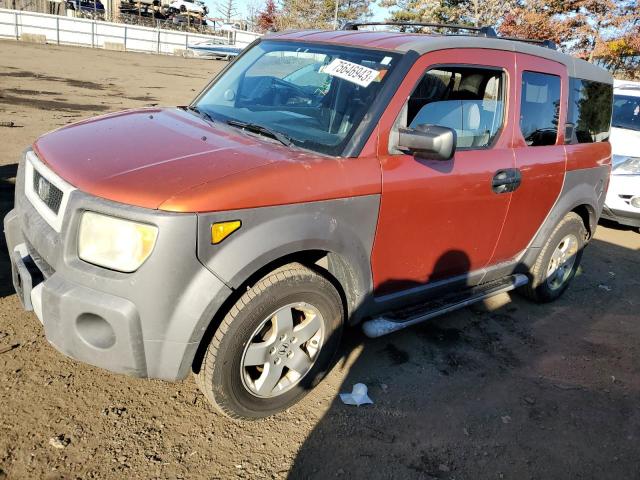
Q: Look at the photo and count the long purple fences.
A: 0